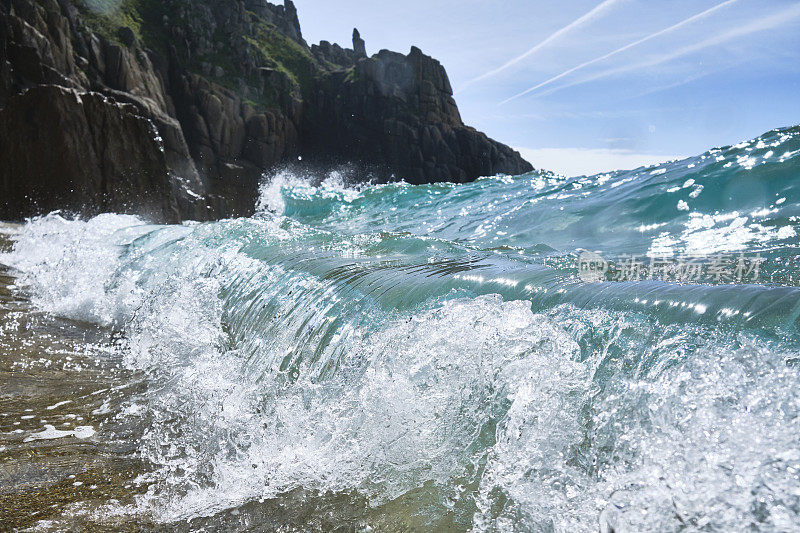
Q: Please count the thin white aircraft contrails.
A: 3